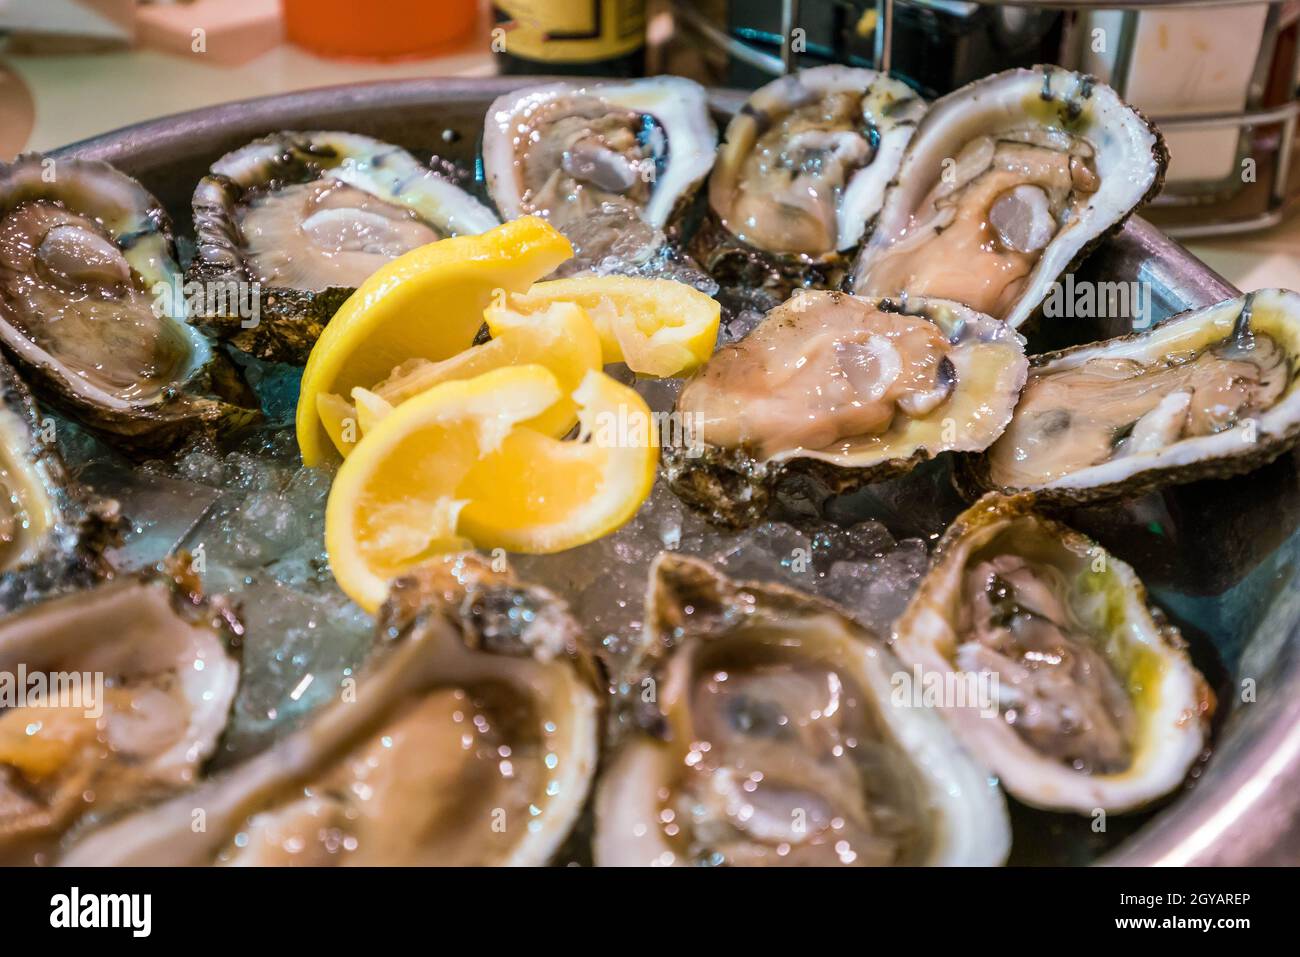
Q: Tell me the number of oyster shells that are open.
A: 12